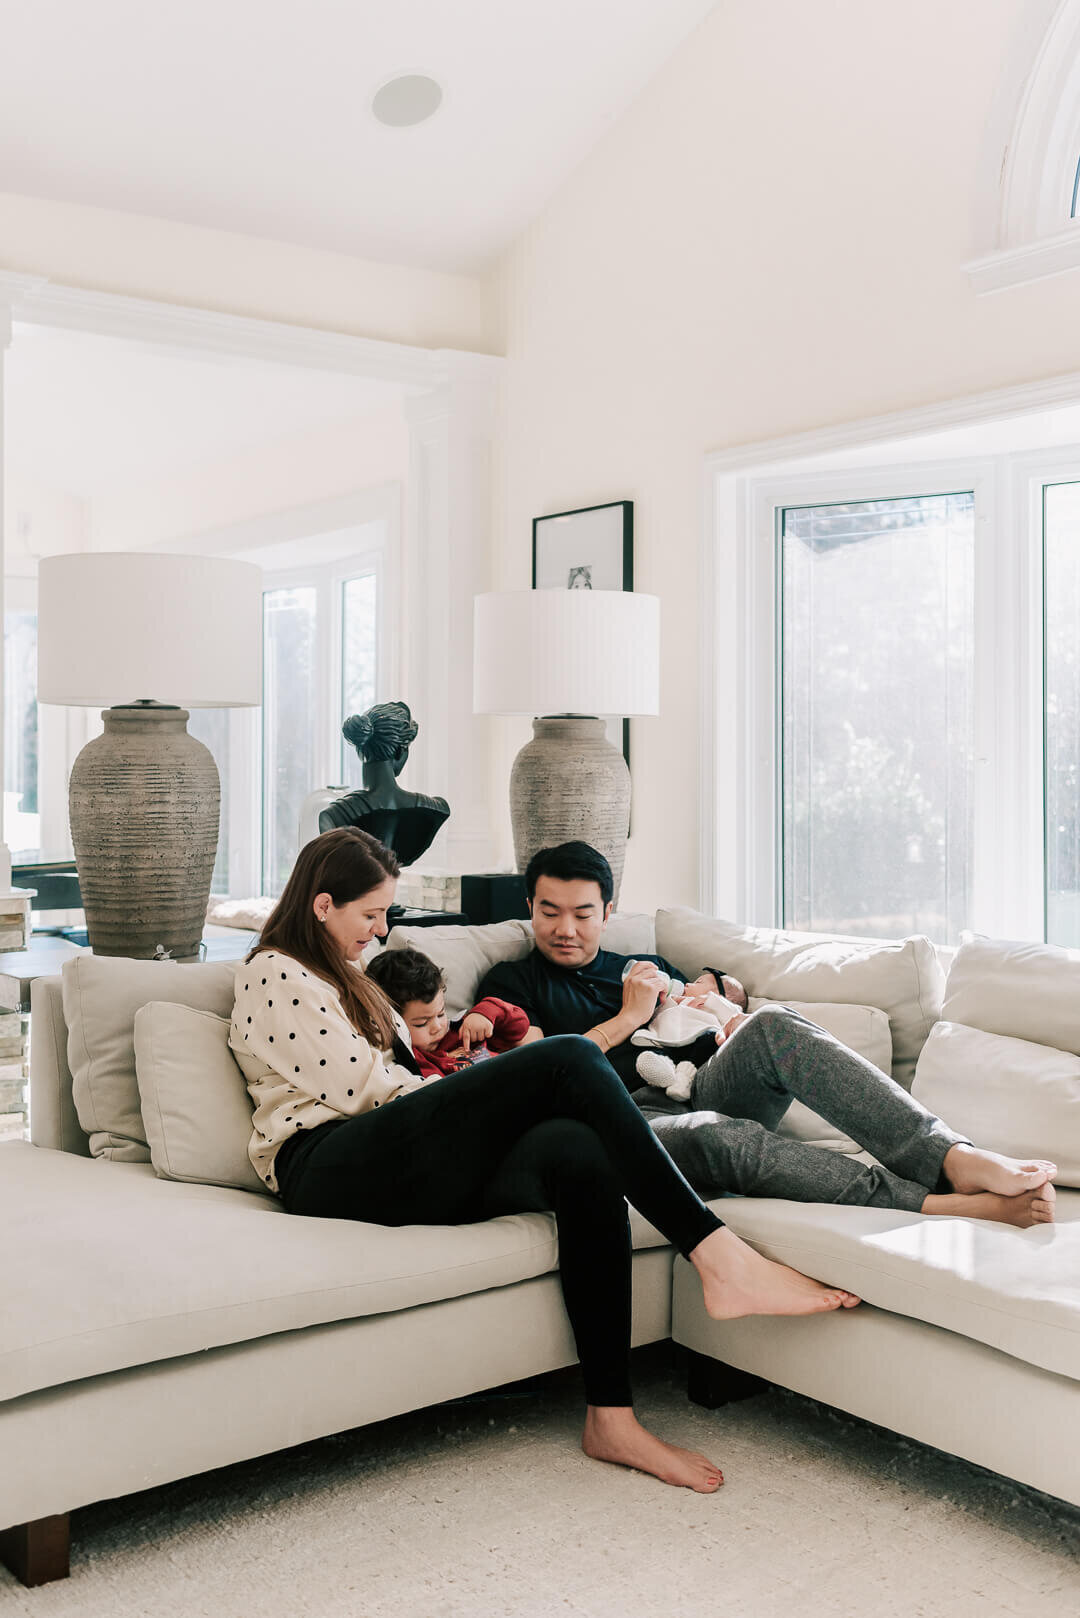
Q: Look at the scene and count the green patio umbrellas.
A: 0